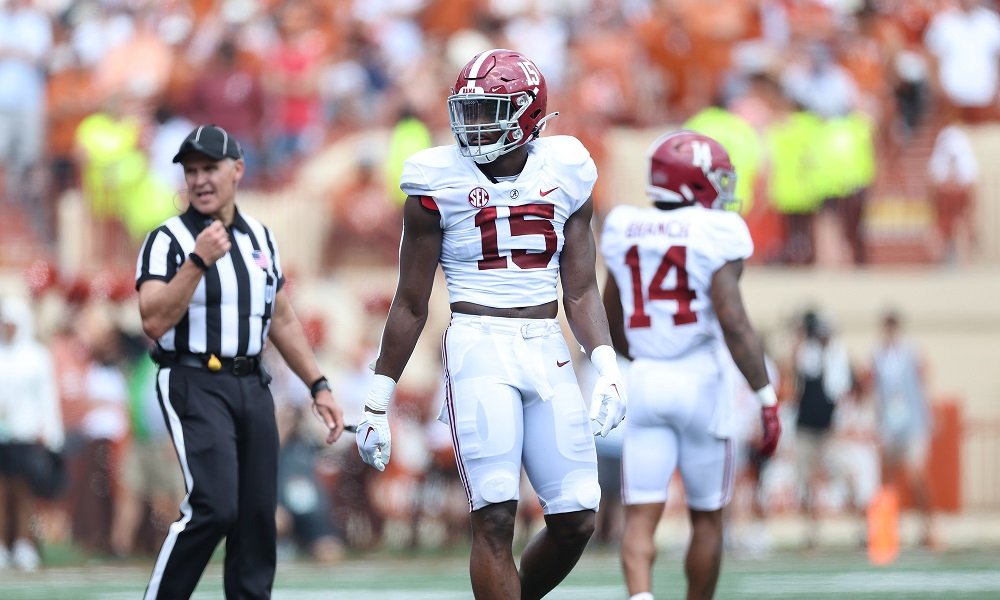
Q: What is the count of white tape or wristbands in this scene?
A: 3